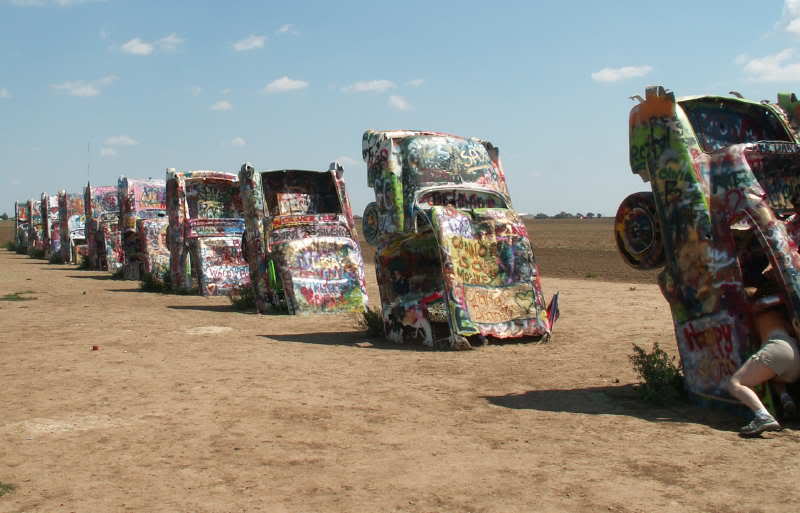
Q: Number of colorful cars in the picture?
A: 10